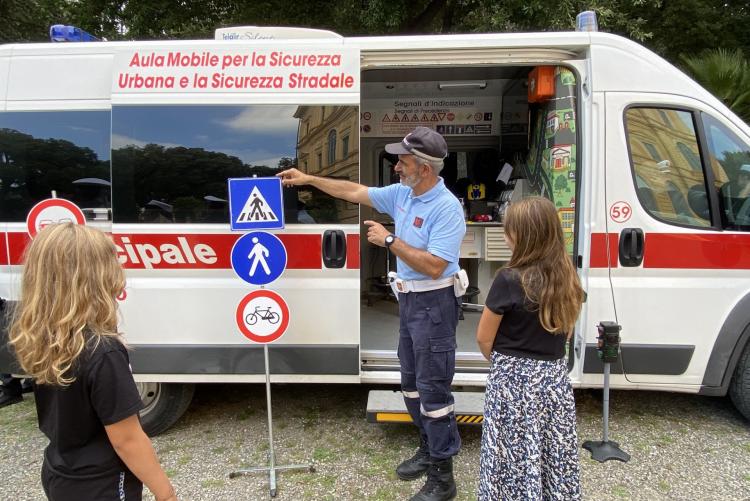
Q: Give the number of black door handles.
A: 2